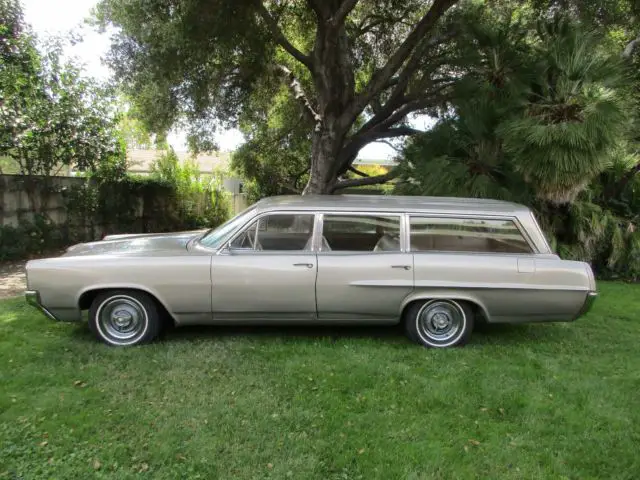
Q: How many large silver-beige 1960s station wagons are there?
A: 1